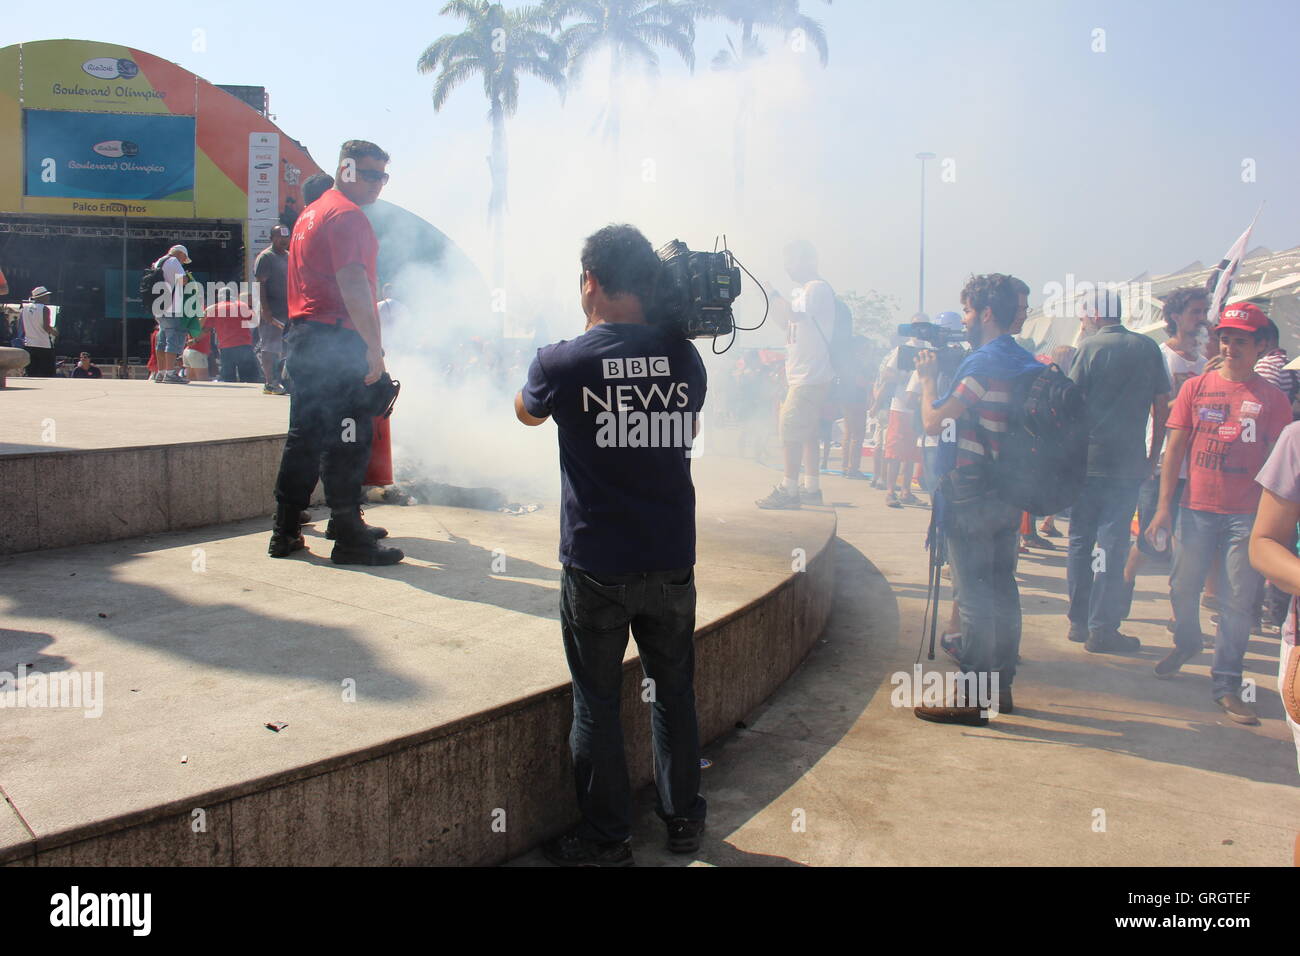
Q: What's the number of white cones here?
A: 0